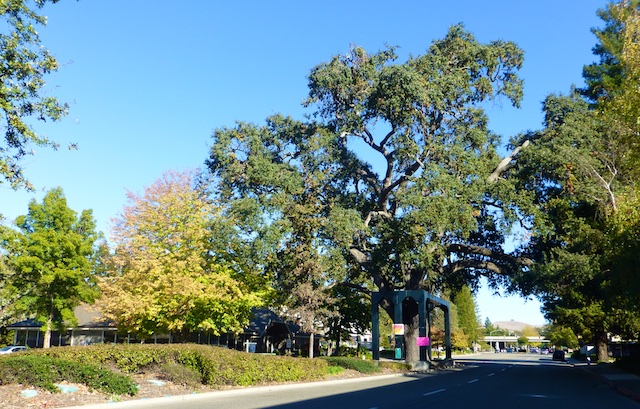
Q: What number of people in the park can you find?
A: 0